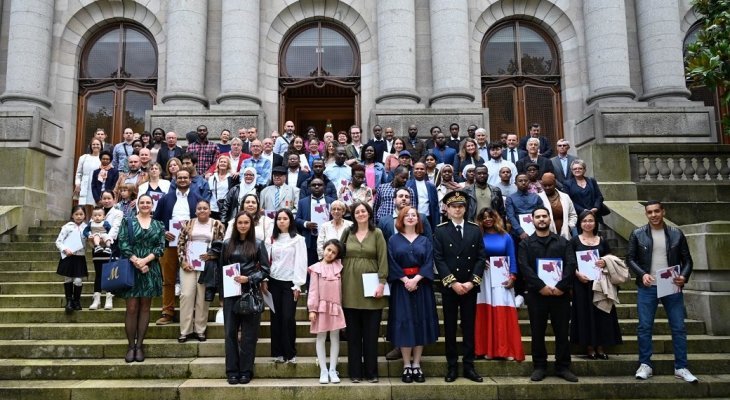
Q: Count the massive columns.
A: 7